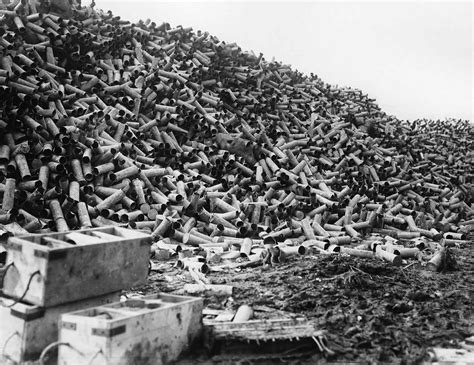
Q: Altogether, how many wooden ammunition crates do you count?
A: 3